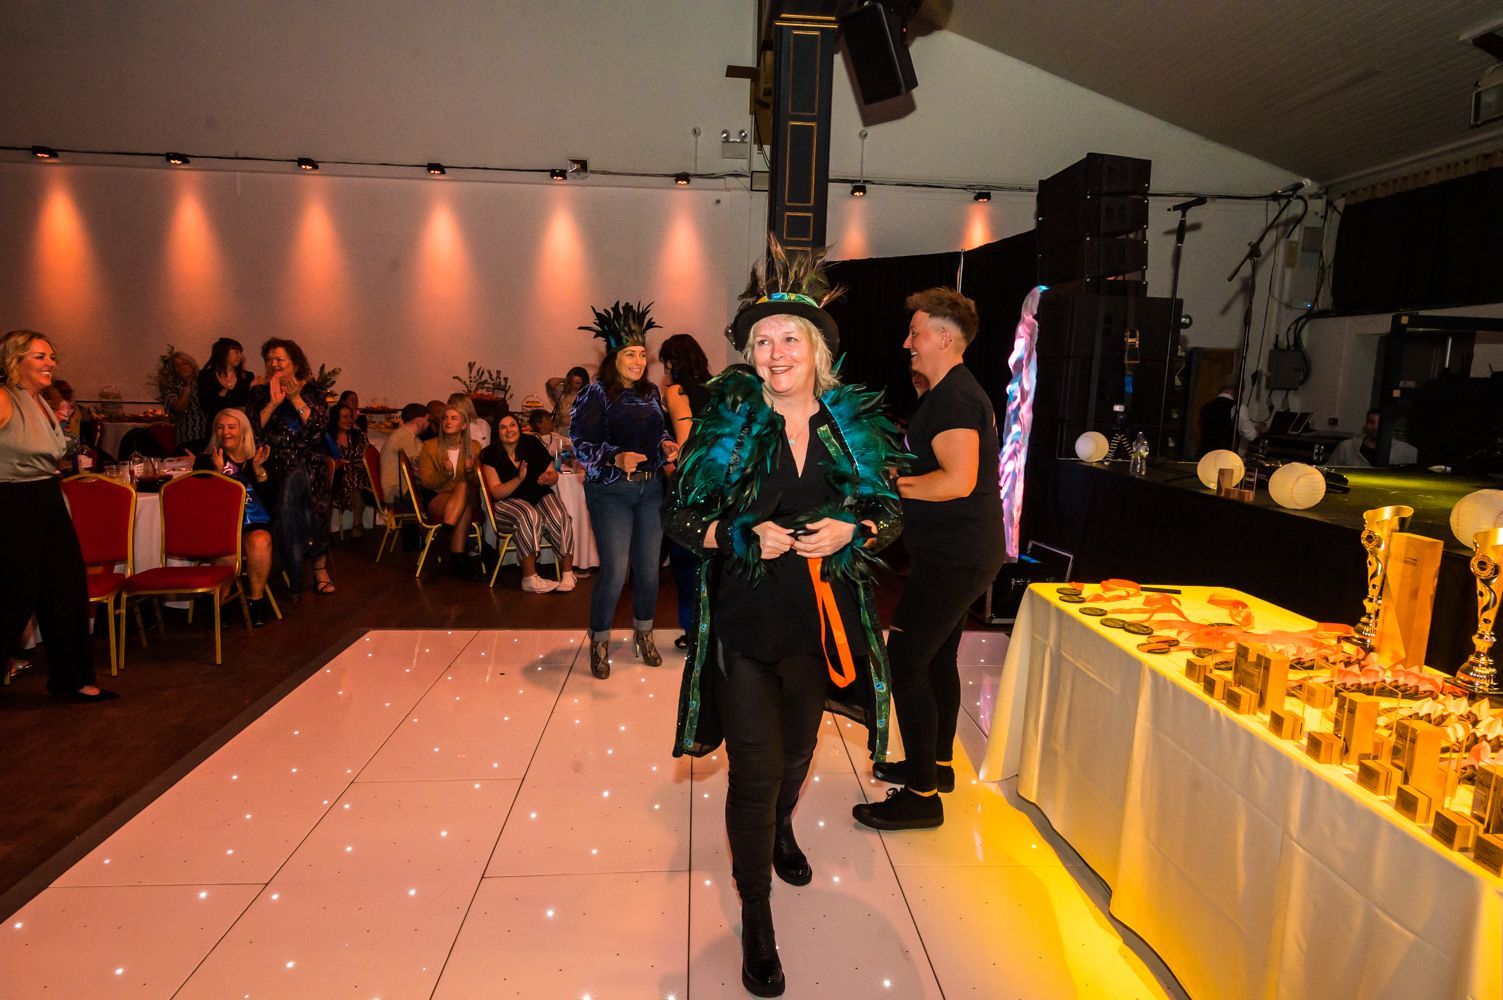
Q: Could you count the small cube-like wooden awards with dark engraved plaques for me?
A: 9